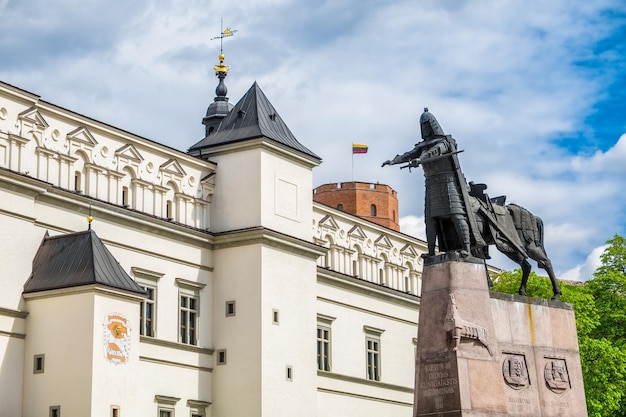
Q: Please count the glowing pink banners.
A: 0